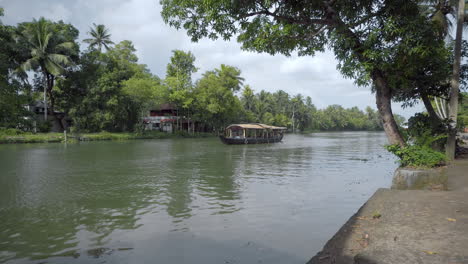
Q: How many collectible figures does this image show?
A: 0